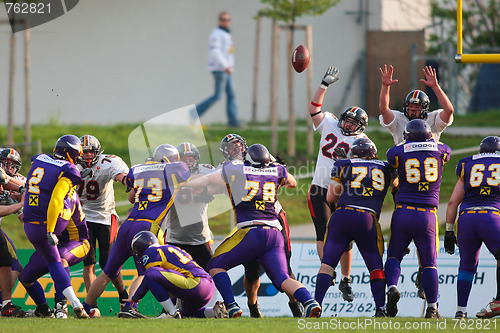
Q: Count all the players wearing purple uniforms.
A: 8